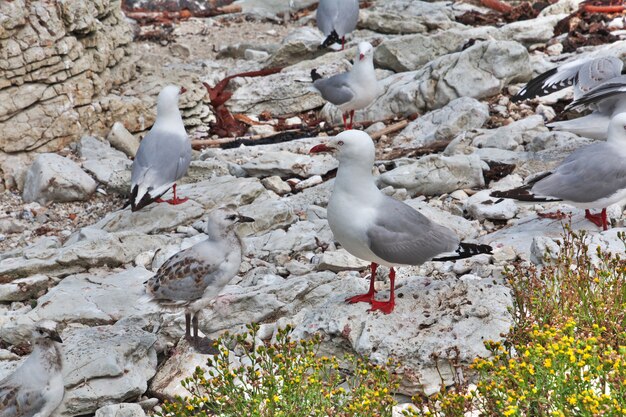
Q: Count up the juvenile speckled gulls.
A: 2